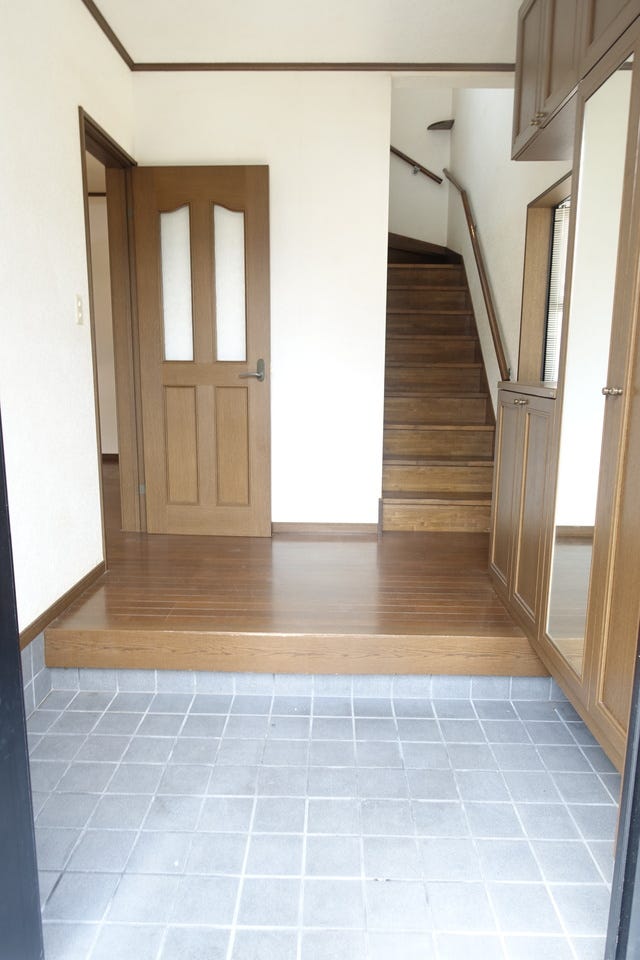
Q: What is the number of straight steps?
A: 9